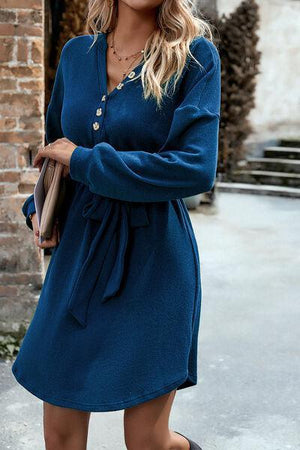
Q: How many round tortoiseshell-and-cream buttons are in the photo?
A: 5